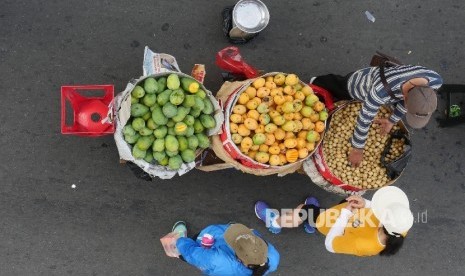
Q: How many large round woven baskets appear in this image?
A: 3